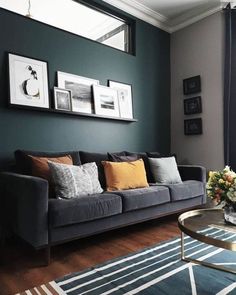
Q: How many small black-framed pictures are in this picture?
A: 3